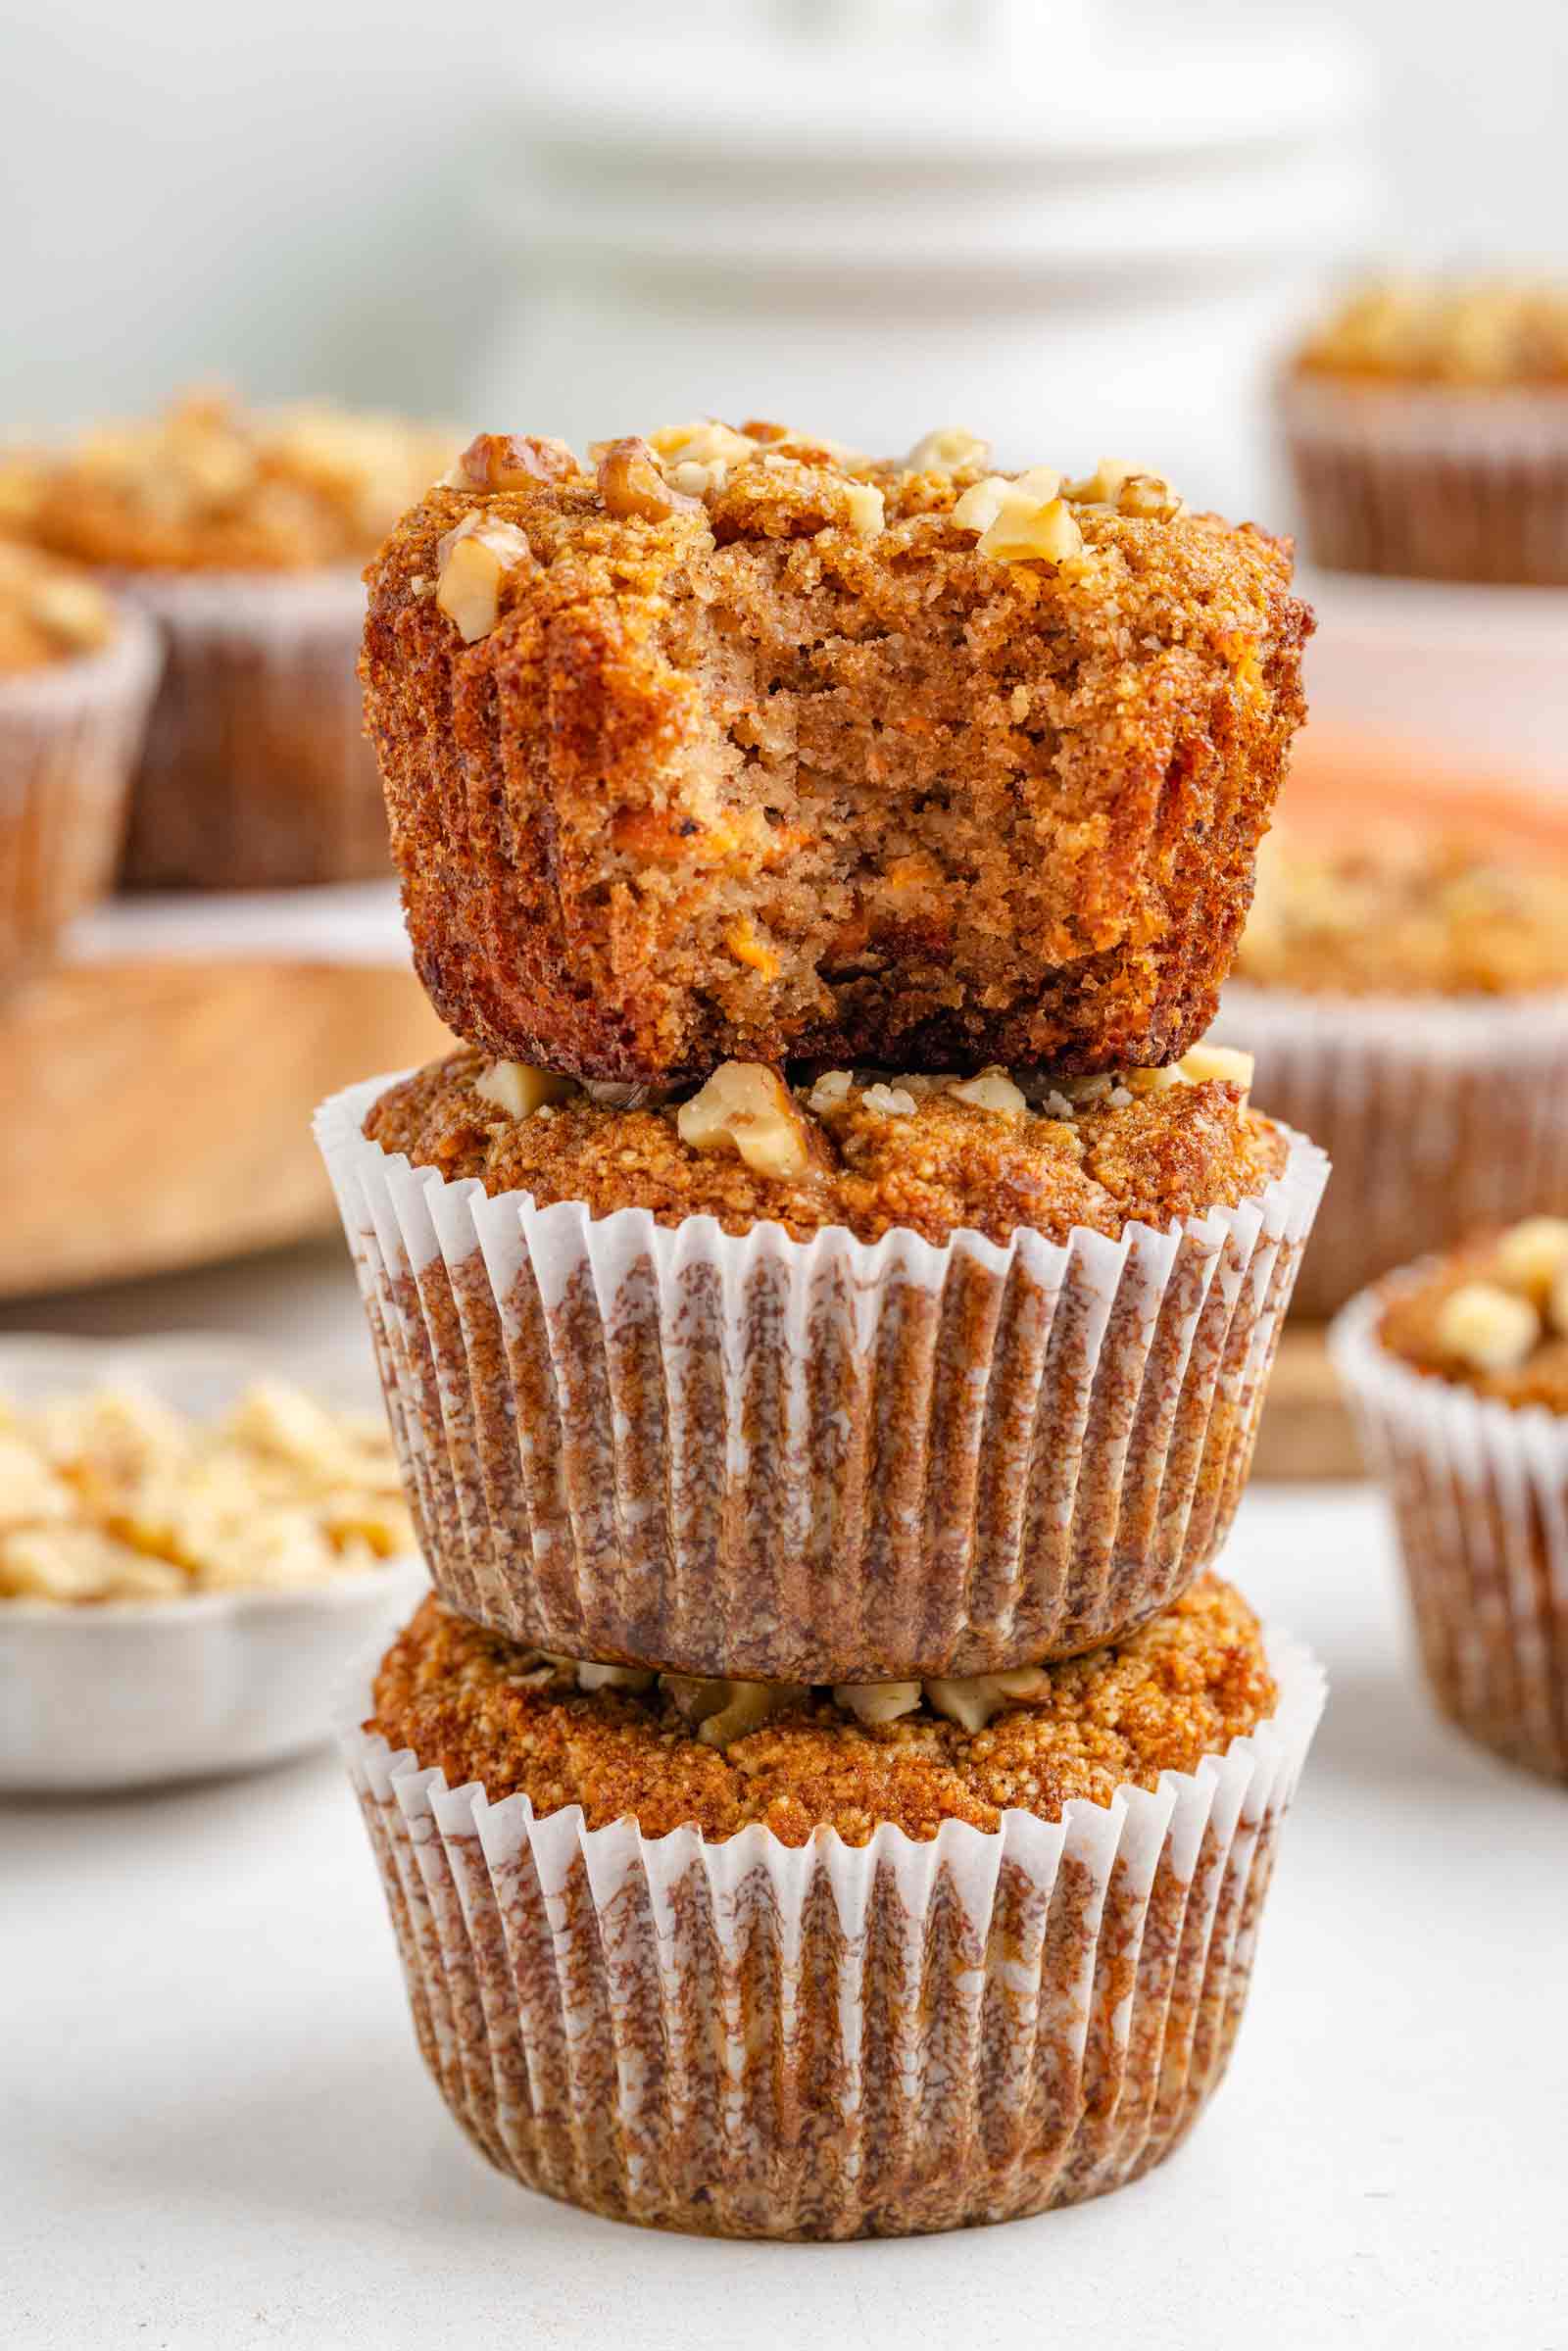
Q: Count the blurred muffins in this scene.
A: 5